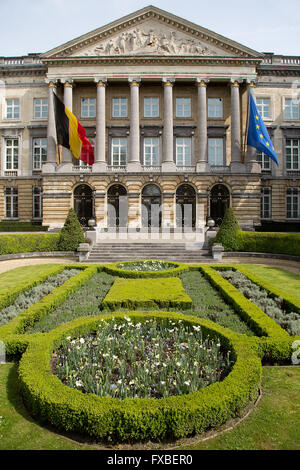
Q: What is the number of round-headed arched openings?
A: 5